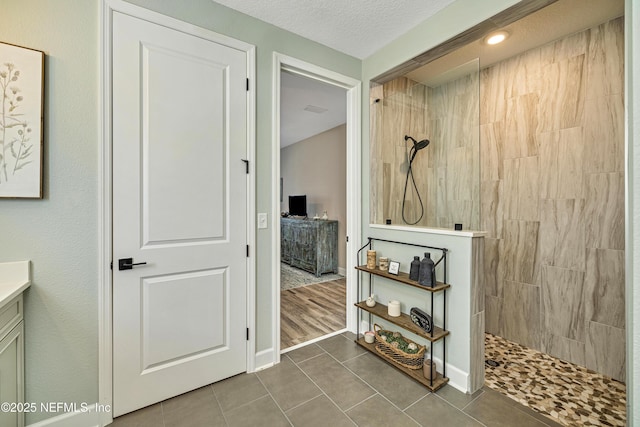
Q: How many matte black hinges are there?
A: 4